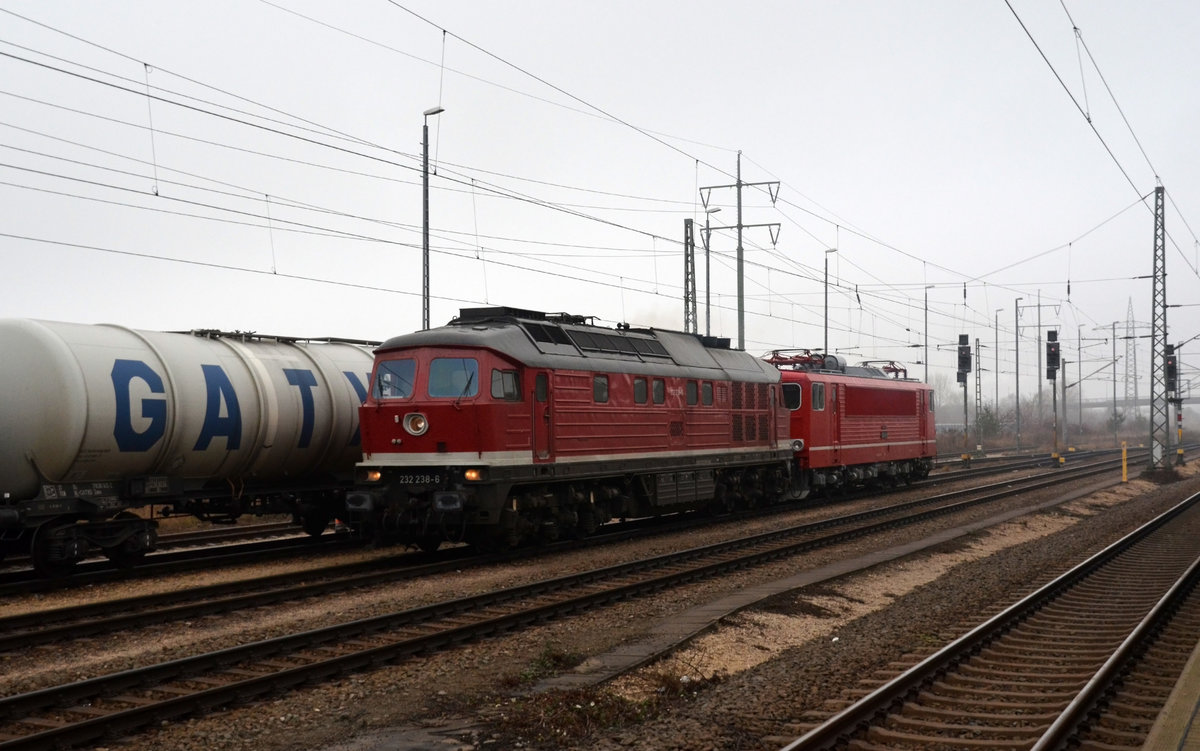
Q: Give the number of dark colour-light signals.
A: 3